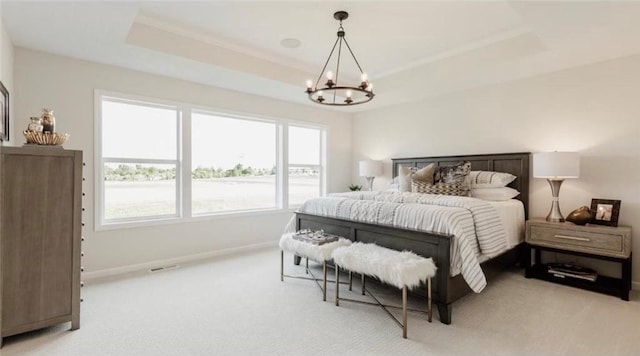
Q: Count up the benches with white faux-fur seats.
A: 2